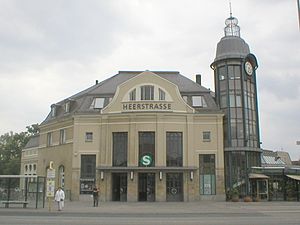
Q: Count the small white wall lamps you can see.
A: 4